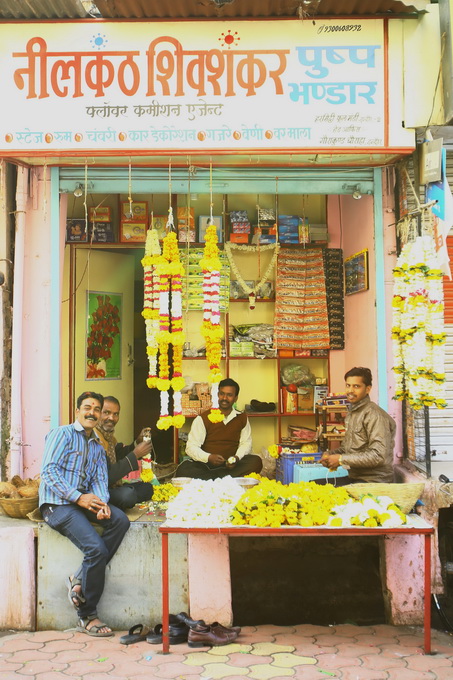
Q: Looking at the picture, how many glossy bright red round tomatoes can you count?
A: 0